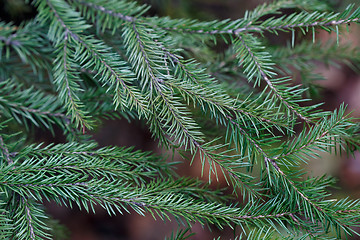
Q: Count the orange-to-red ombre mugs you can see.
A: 0